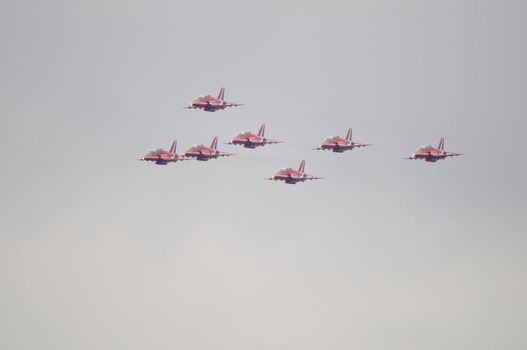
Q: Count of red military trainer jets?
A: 7